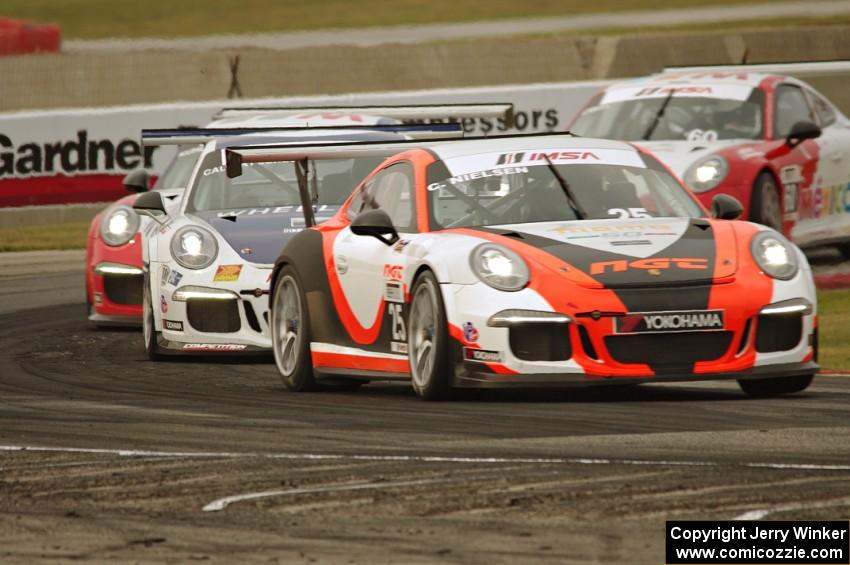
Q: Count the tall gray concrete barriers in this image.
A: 1